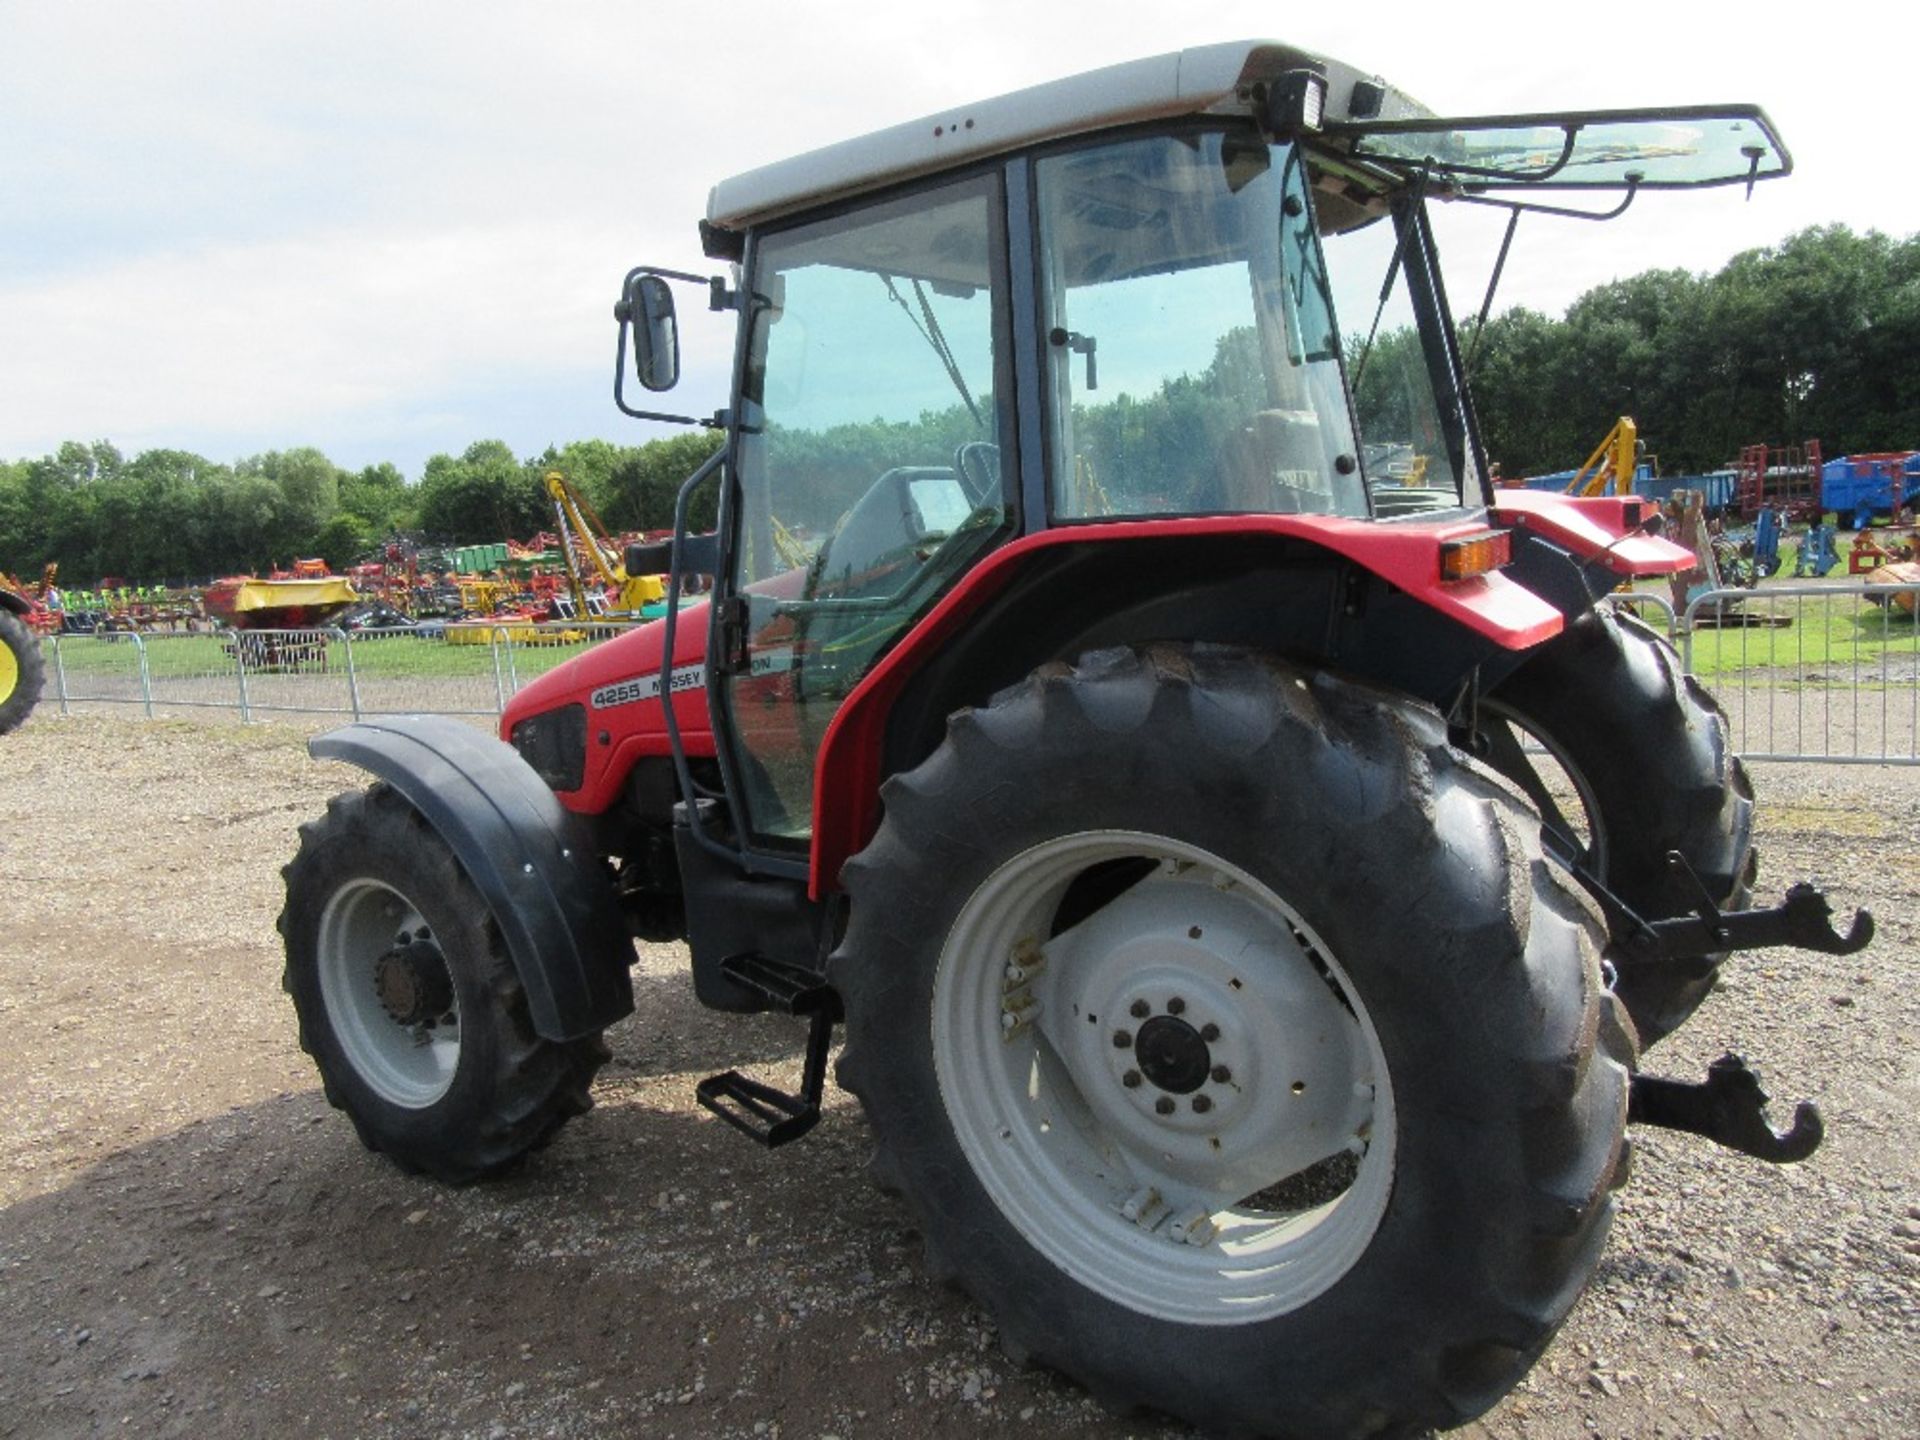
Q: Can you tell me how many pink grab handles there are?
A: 0